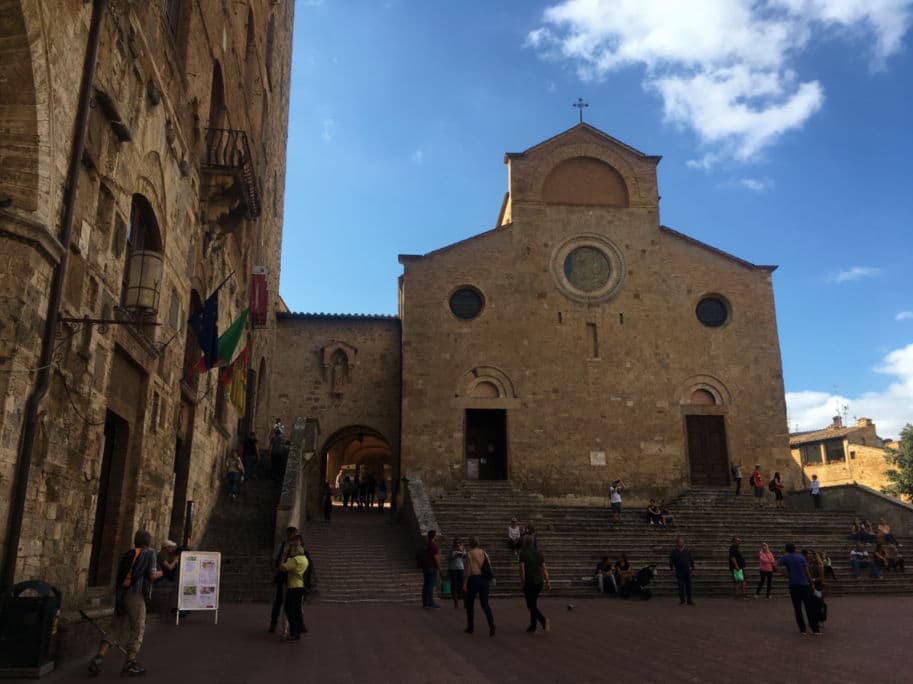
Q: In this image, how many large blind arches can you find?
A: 1